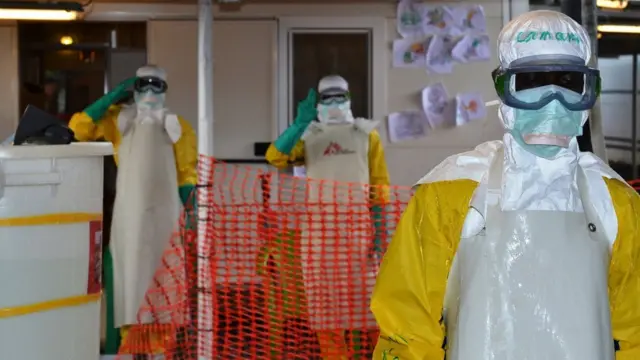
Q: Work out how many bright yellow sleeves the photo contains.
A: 6